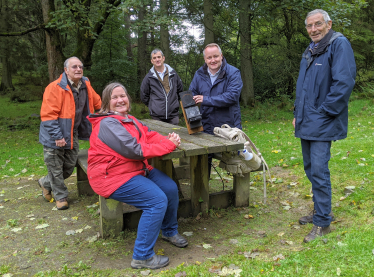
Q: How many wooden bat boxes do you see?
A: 1